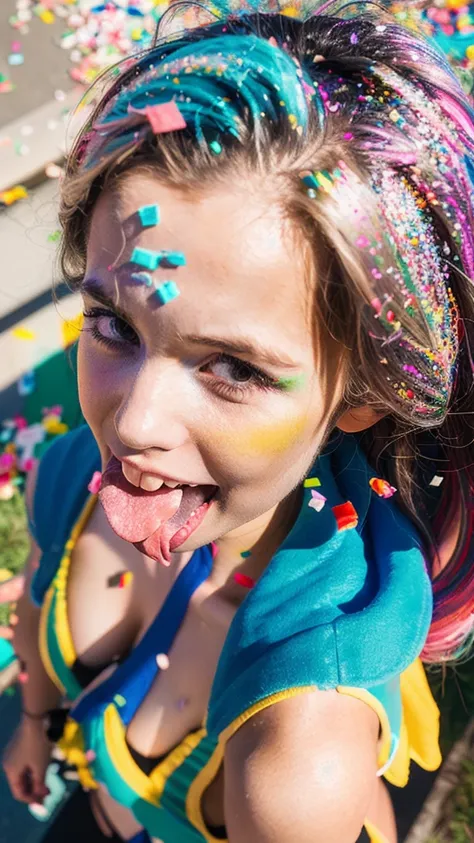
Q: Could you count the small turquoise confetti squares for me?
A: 4